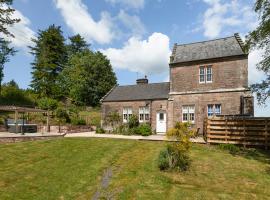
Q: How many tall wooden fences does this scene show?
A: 1